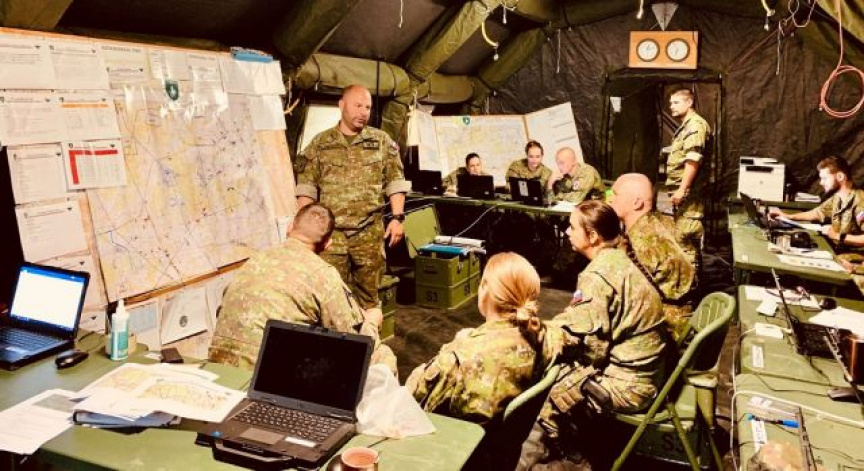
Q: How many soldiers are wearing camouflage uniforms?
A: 10